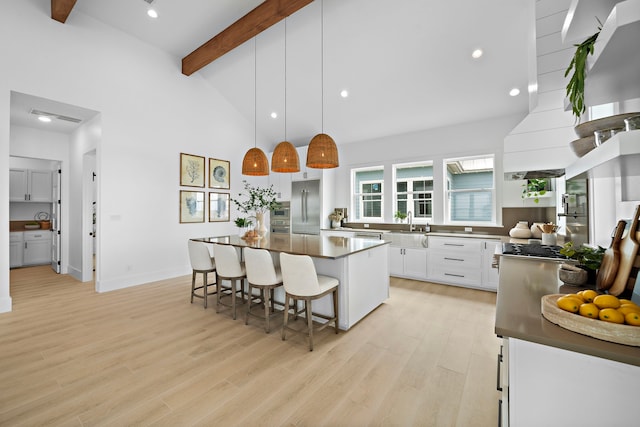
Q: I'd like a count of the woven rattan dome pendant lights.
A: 3